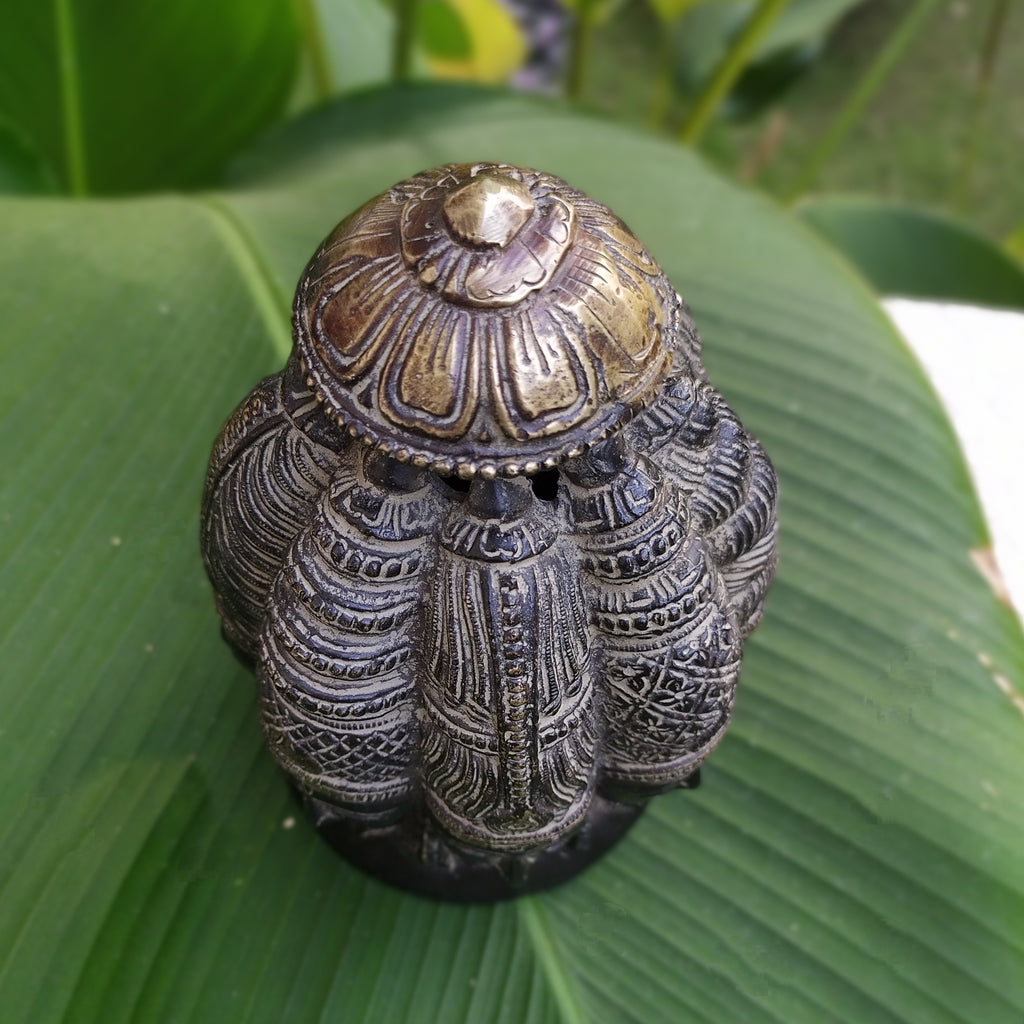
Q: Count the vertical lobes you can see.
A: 5